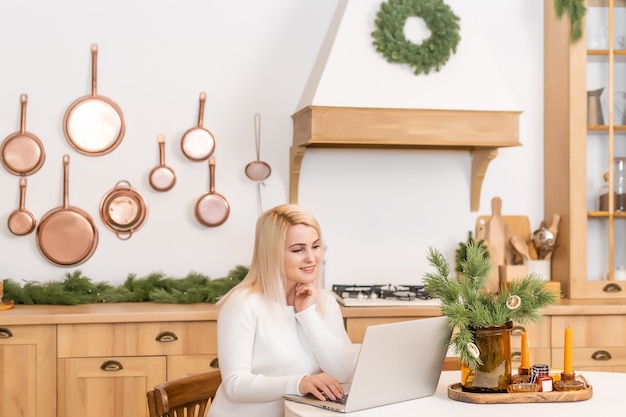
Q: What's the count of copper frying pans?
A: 7